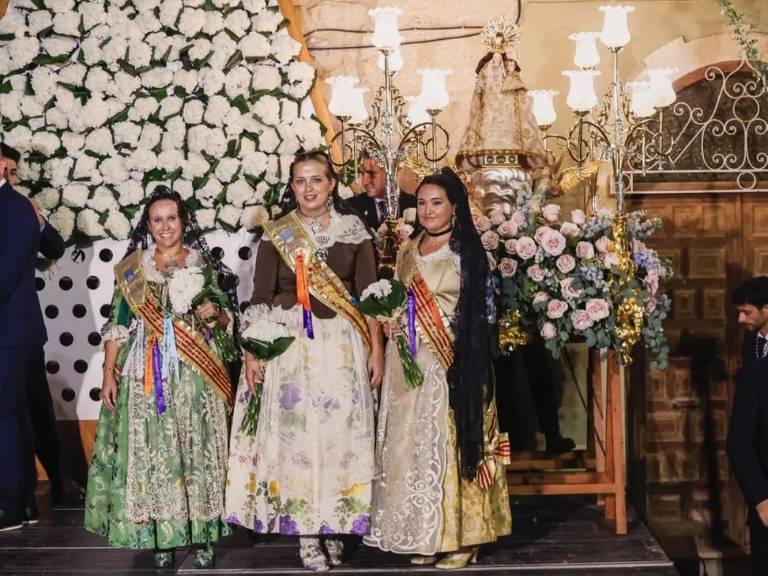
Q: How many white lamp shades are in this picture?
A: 12